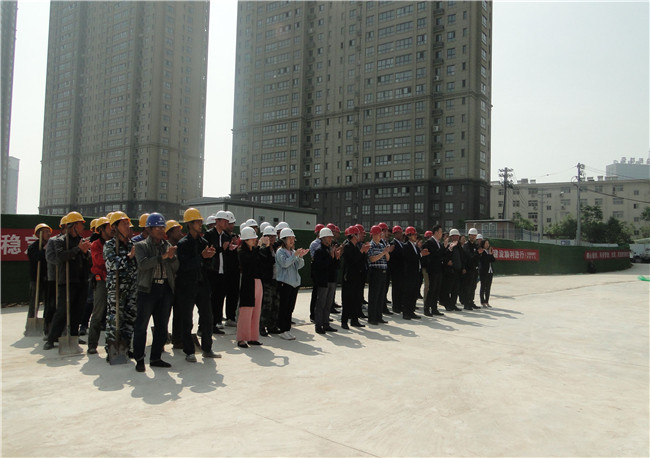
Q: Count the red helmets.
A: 11